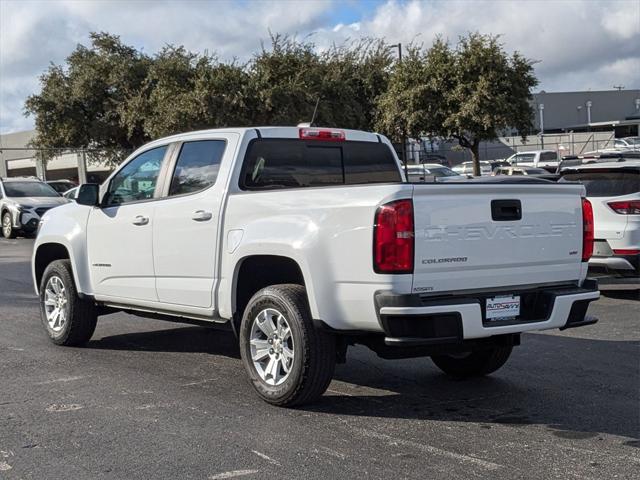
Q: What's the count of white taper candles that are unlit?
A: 0